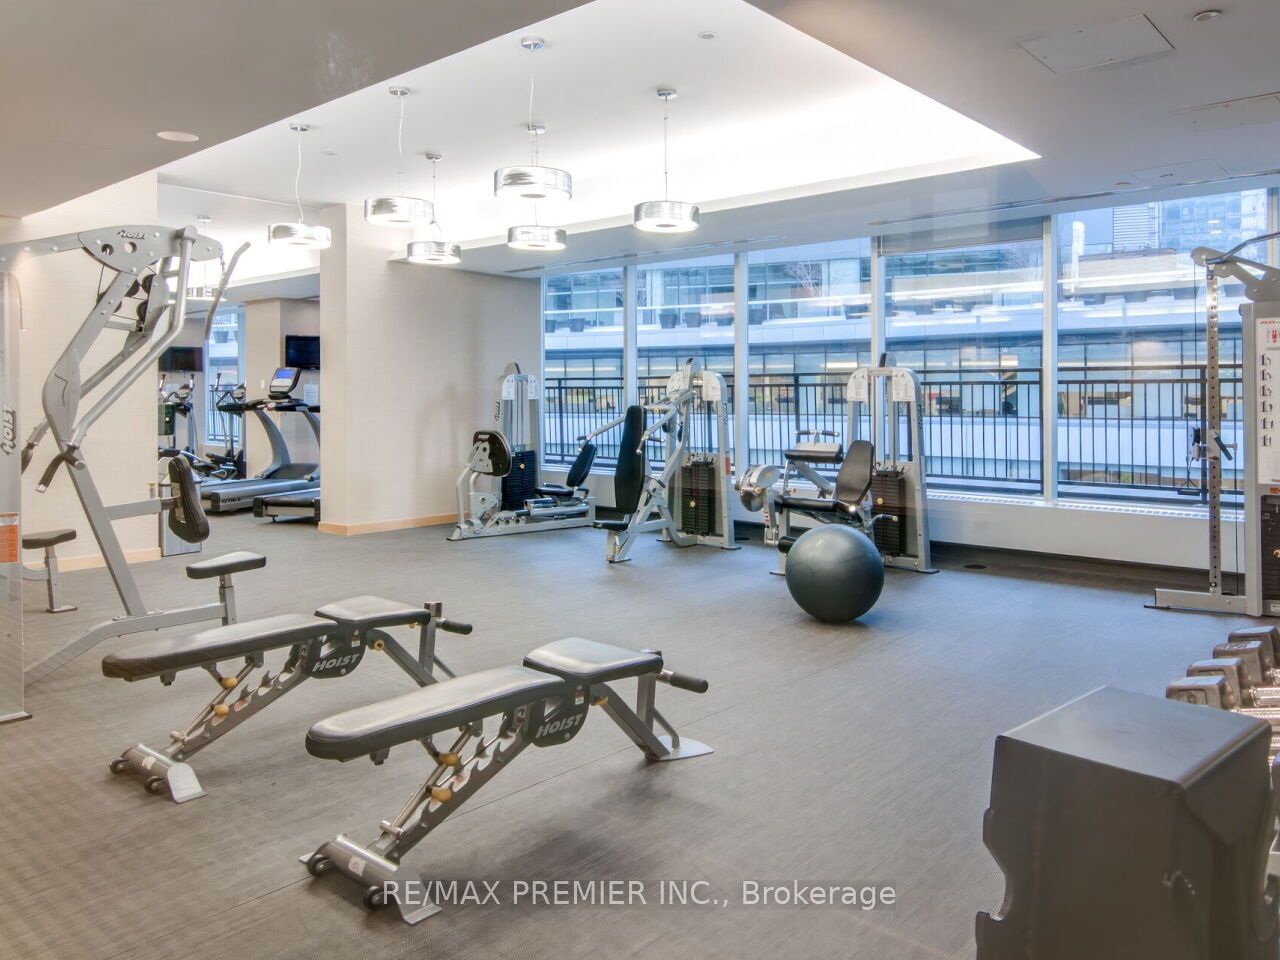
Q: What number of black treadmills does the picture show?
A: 2